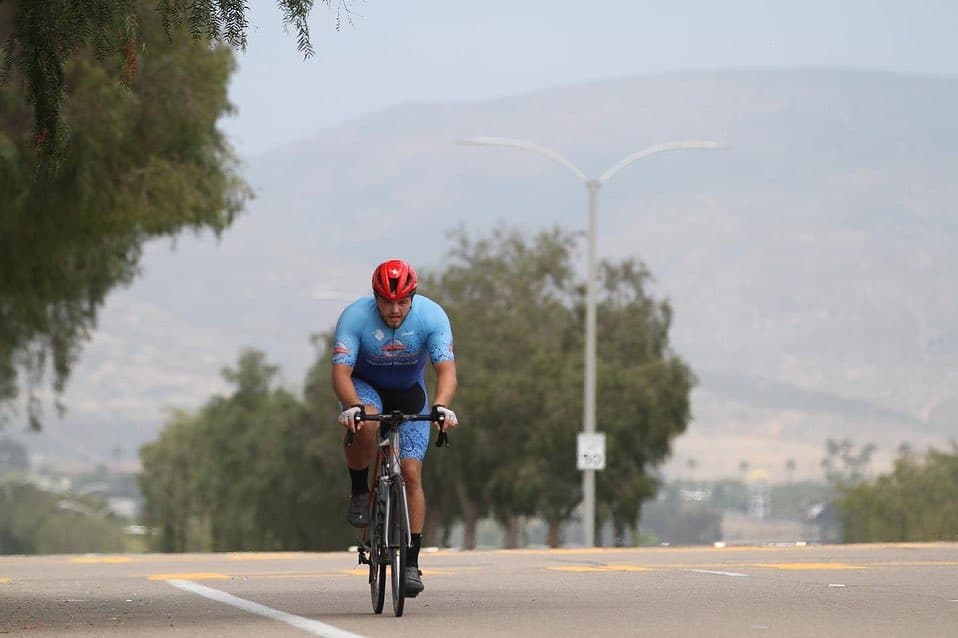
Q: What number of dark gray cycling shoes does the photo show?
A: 2